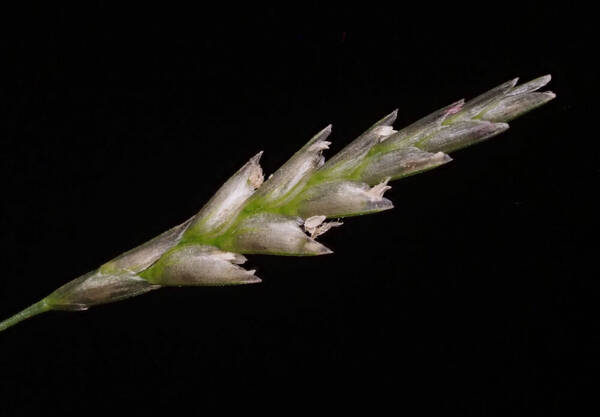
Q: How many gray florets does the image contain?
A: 14